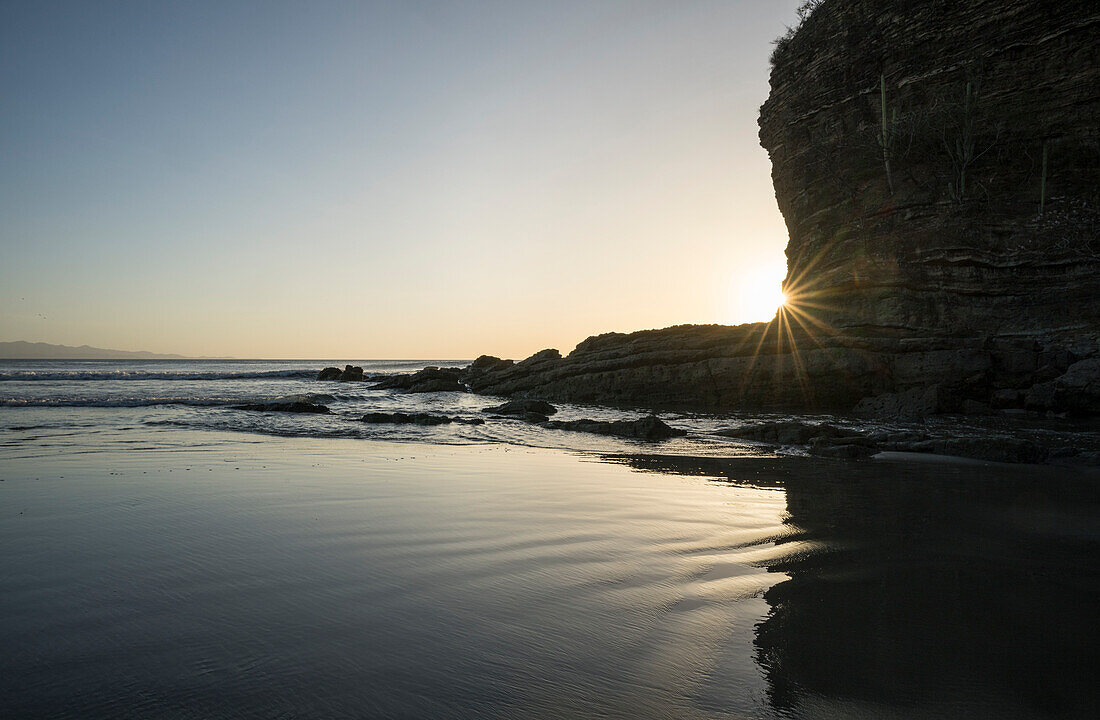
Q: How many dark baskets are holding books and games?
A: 0